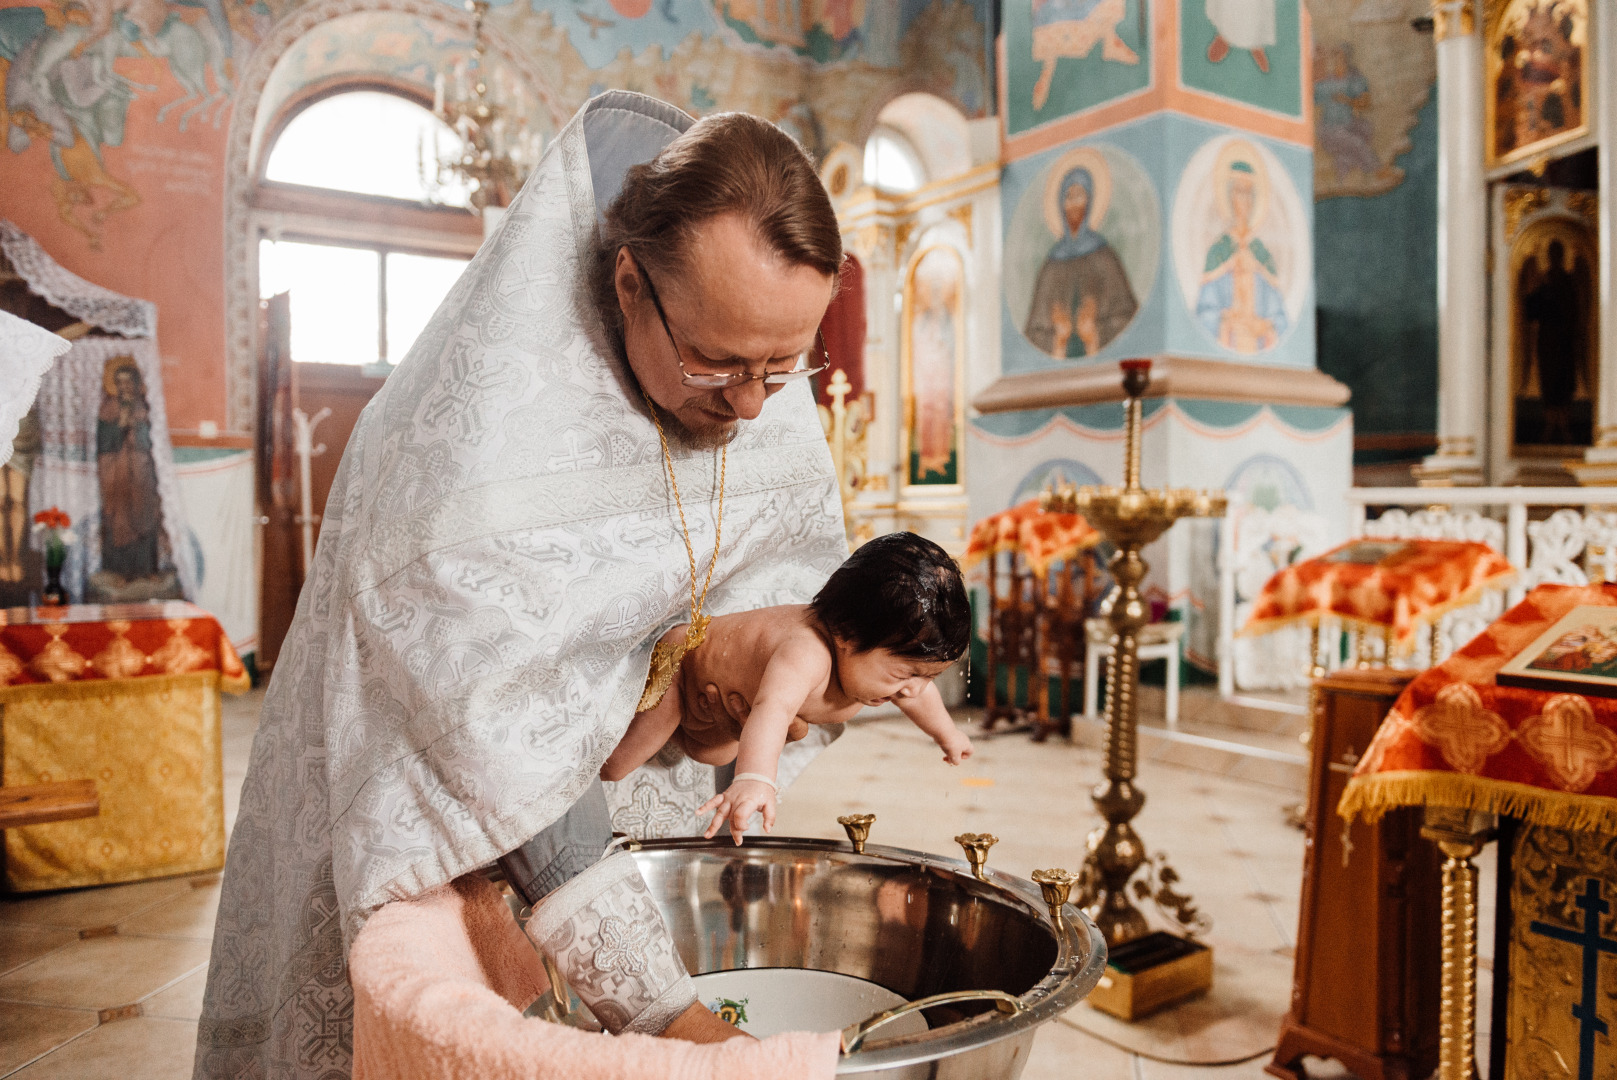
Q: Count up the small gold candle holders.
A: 3